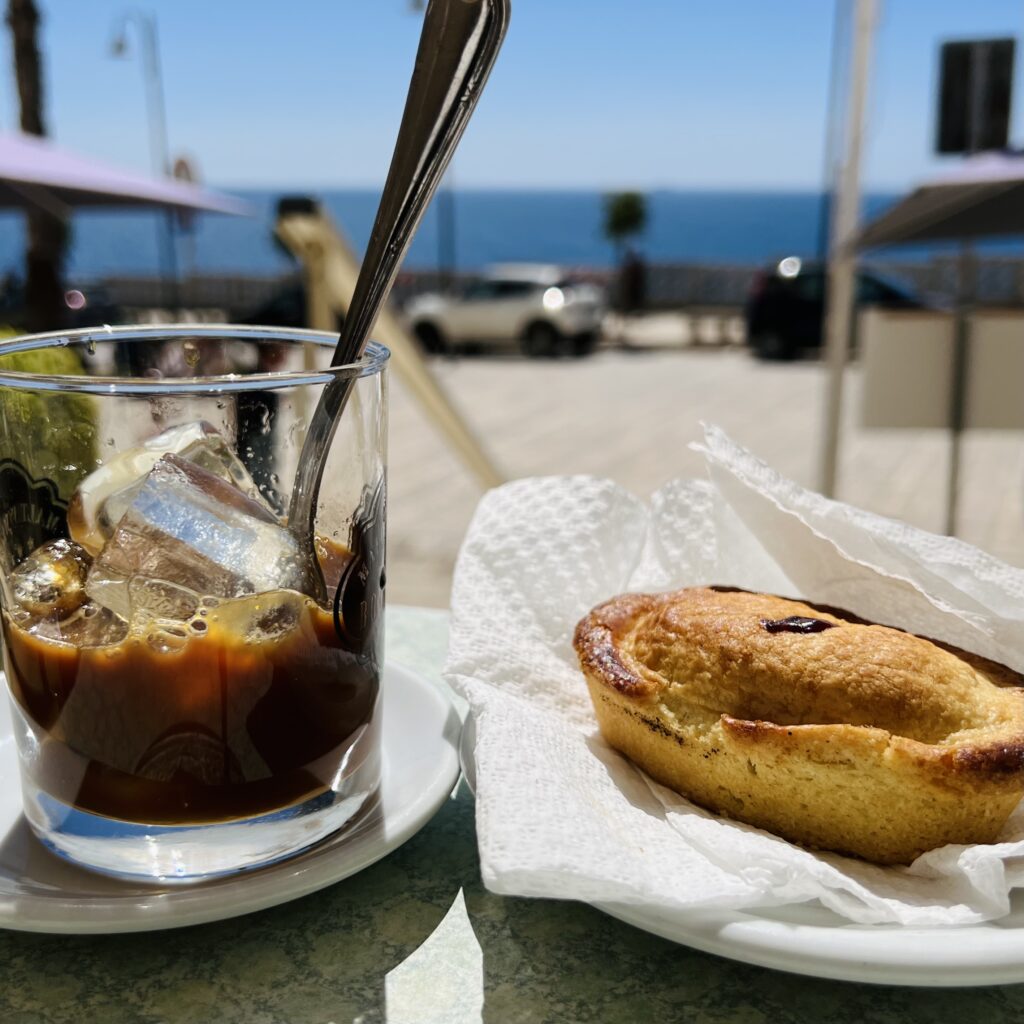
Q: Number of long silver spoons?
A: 1